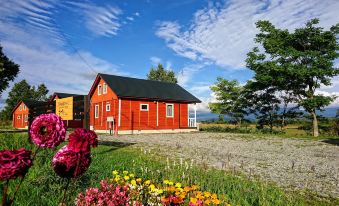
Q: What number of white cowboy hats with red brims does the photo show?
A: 0